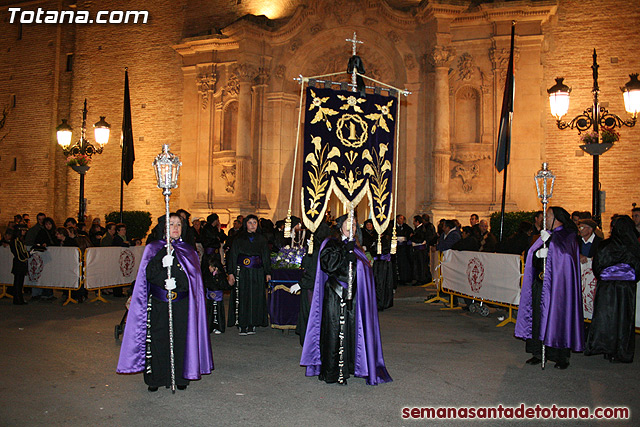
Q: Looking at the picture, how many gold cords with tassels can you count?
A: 2